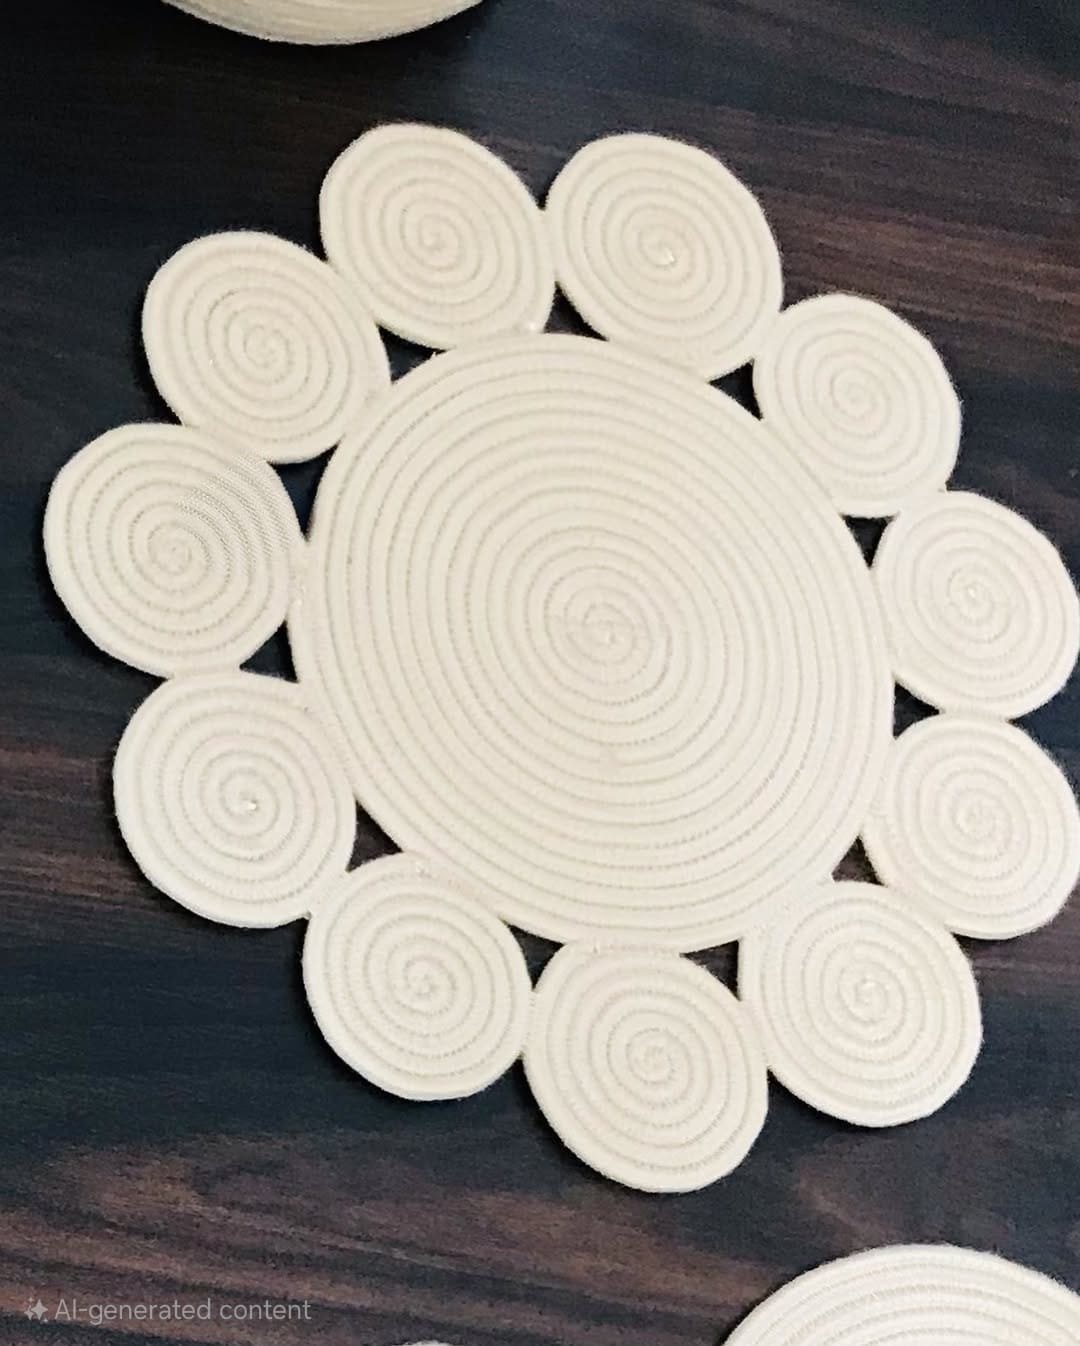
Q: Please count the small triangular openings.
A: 11